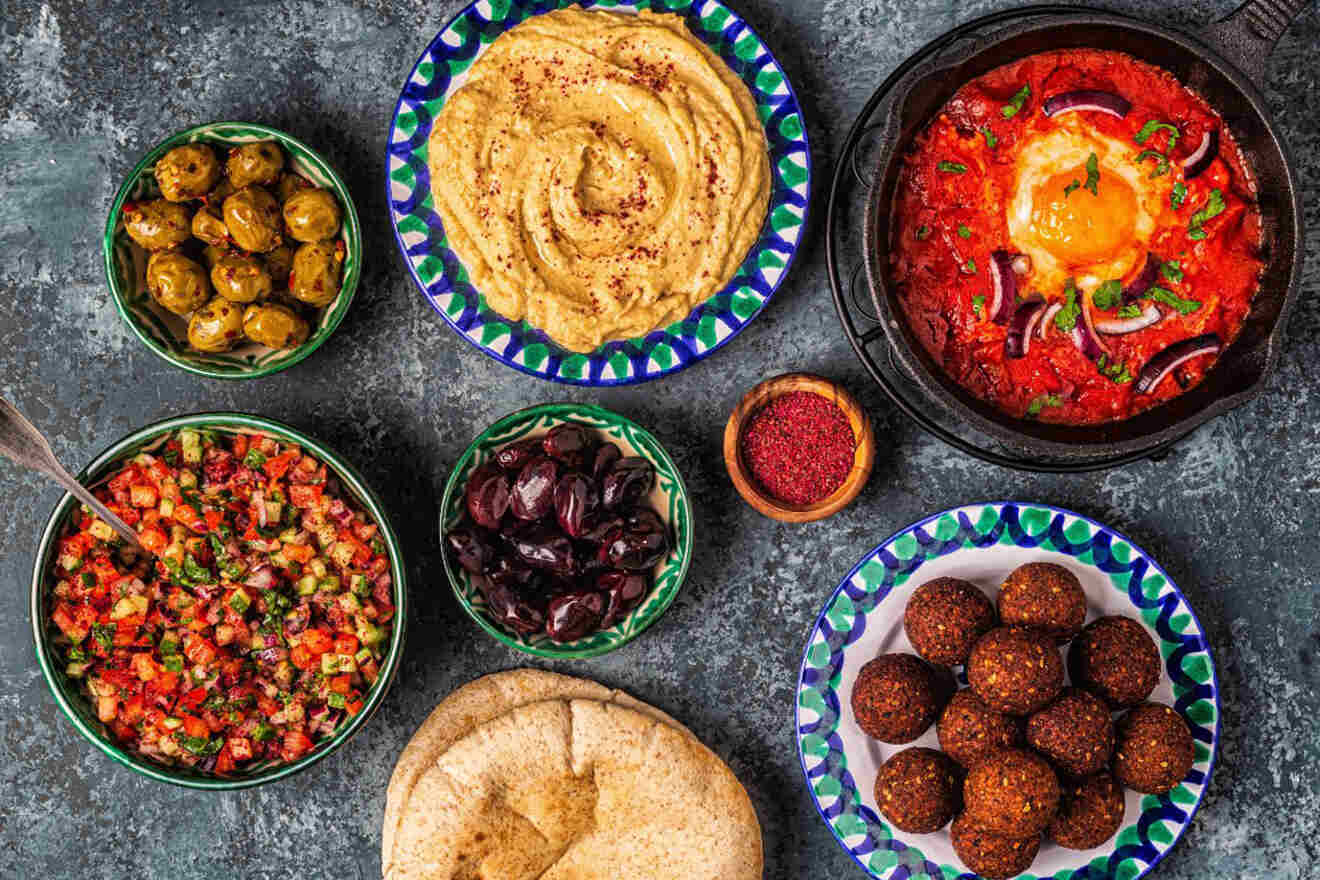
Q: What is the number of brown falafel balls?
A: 12